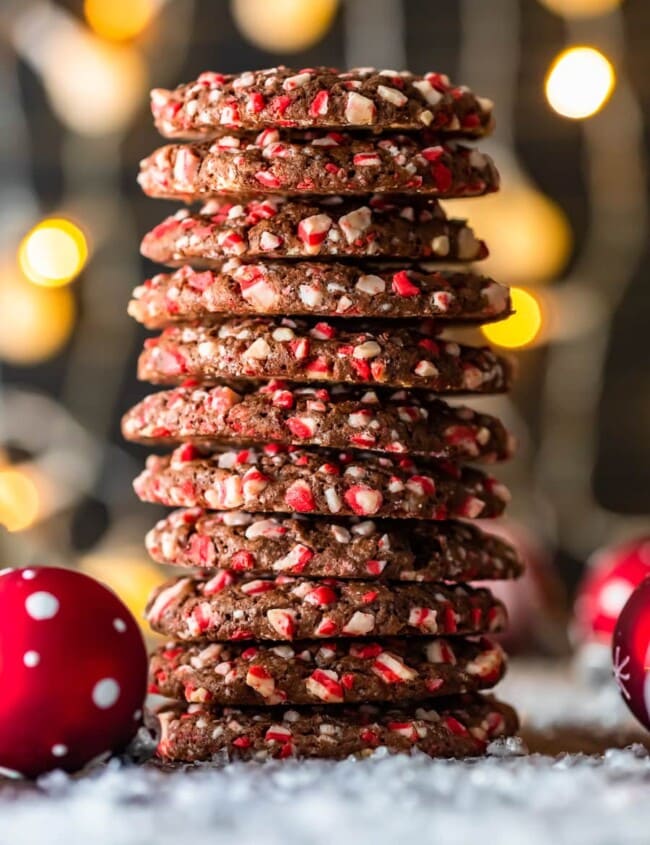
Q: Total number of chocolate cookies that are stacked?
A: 11